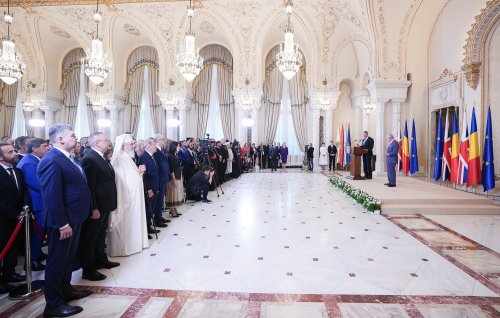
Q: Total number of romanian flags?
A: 3